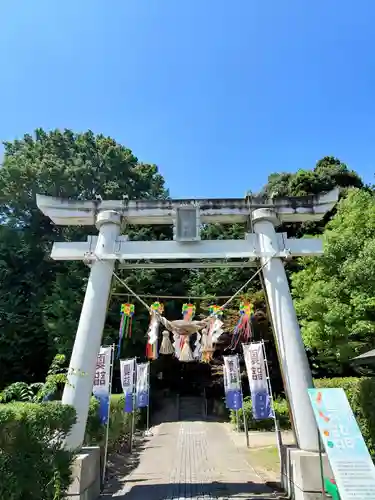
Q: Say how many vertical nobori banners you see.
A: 5